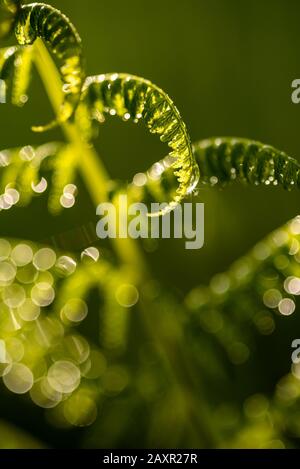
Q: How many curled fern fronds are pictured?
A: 3